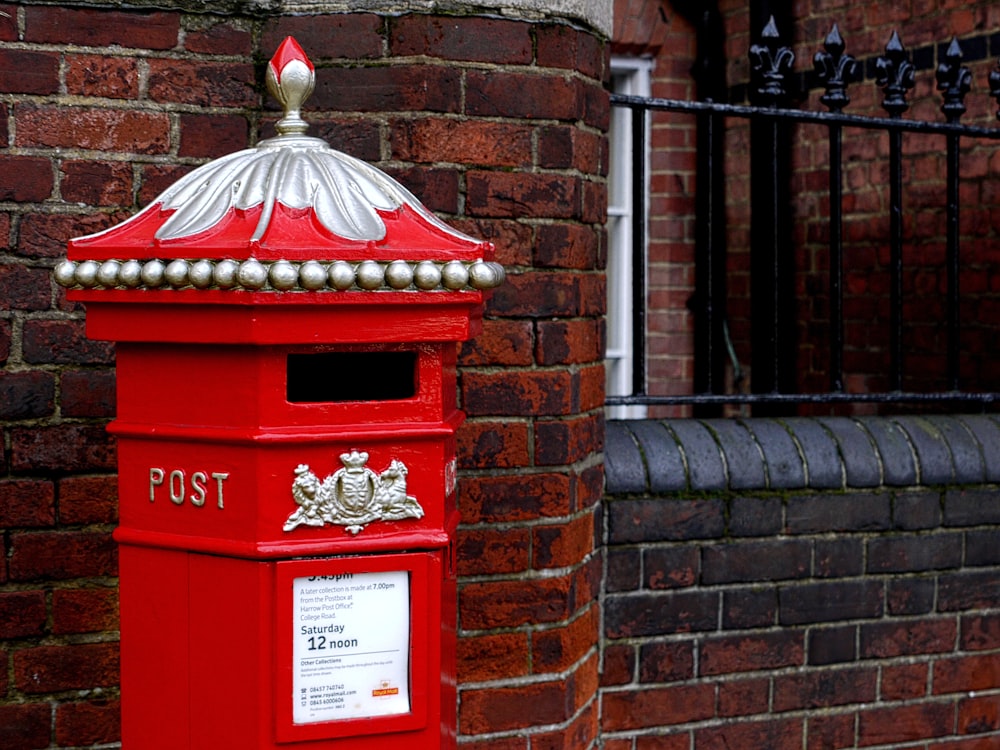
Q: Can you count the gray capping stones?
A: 11